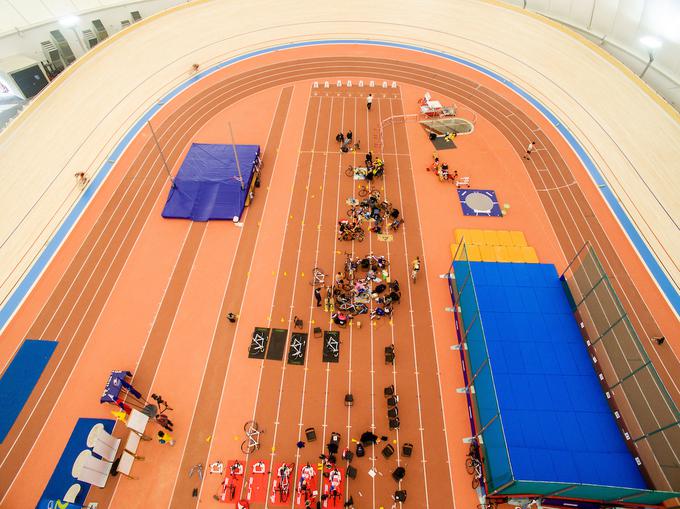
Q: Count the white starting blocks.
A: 8